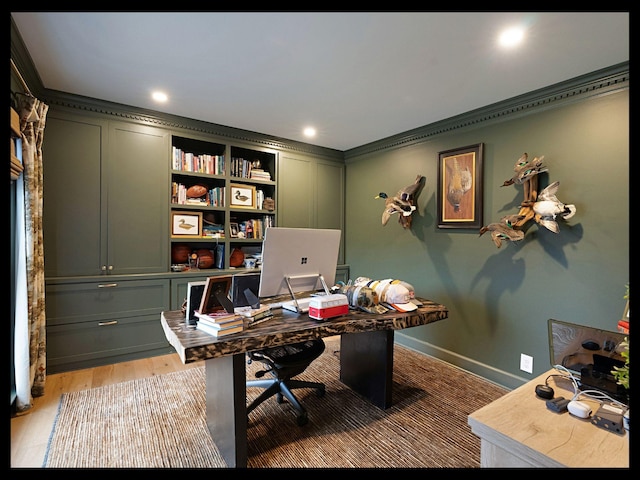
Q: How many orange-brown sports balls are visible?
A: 4